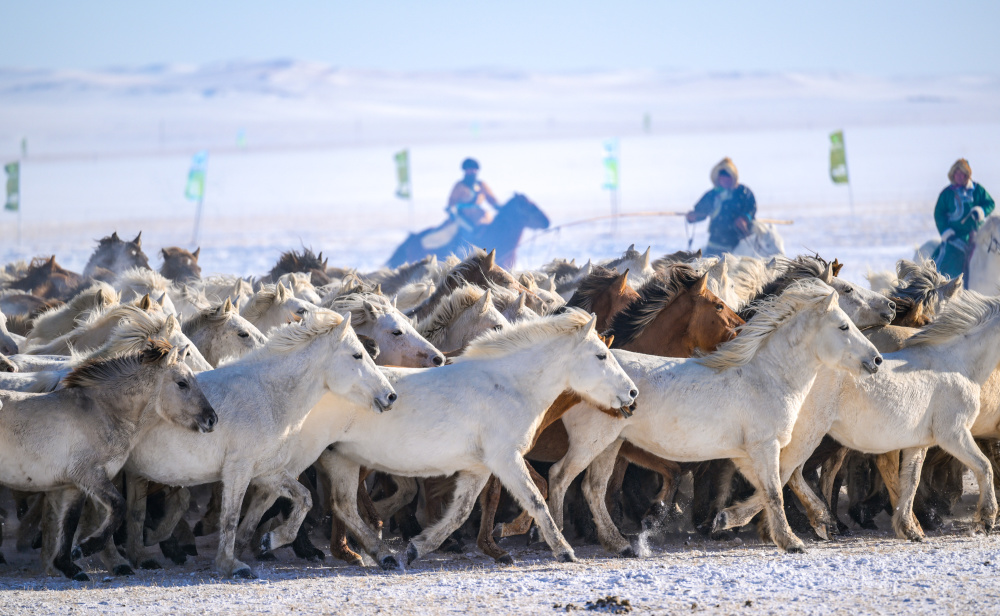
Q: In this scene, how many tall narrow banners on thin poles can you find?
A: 5